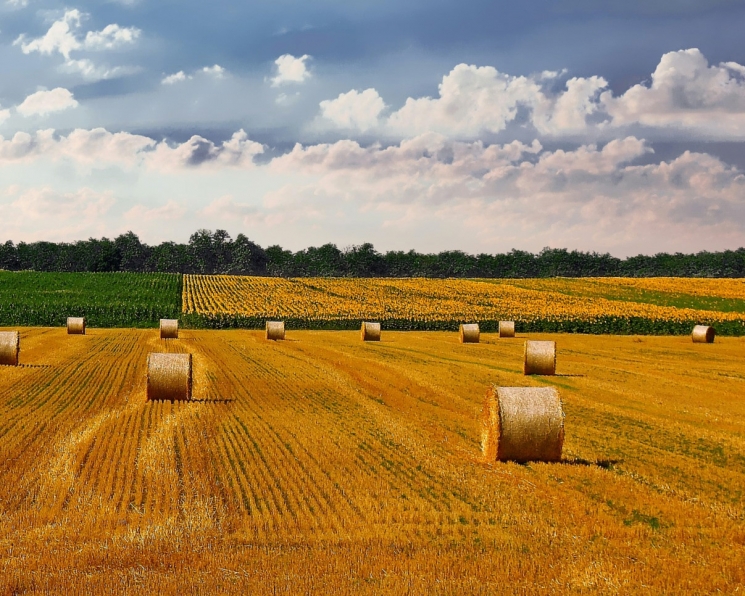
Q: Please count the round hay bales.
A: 11